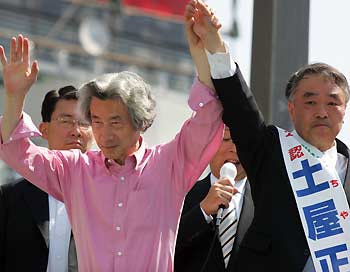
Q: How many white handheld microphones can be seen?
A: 1